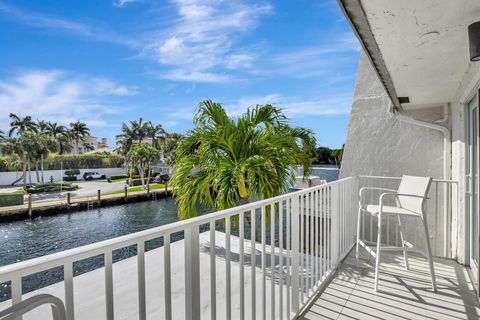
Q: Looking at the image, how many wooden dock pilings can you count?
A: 6